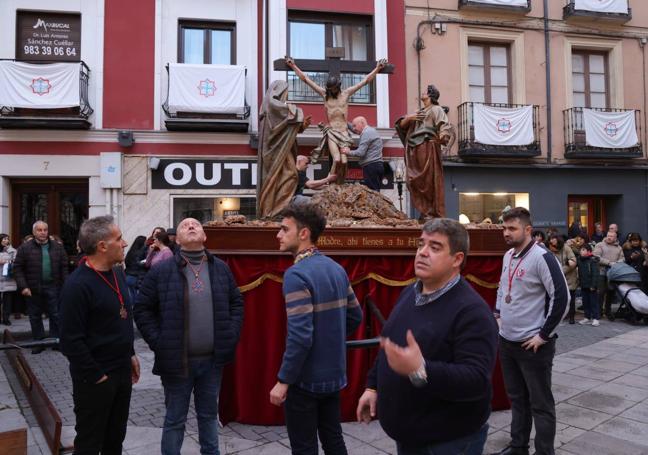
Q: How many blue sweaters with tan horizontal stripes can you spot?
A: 1